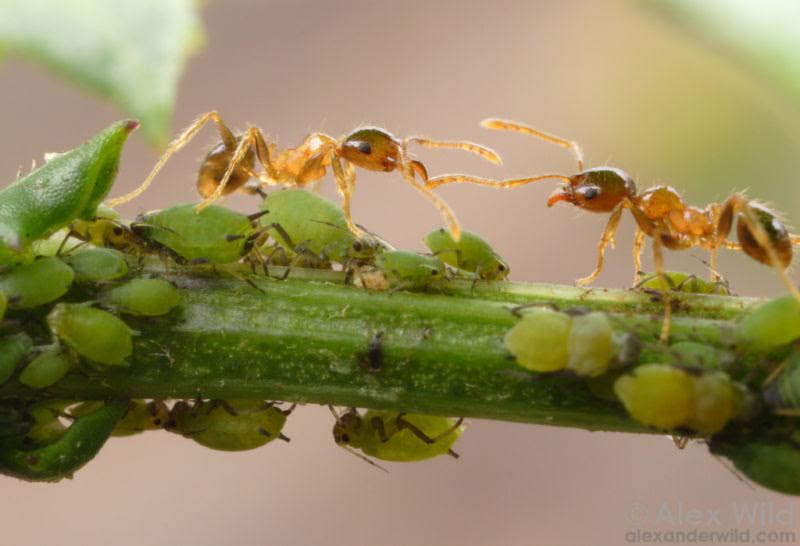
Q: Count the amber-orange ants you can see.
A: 2